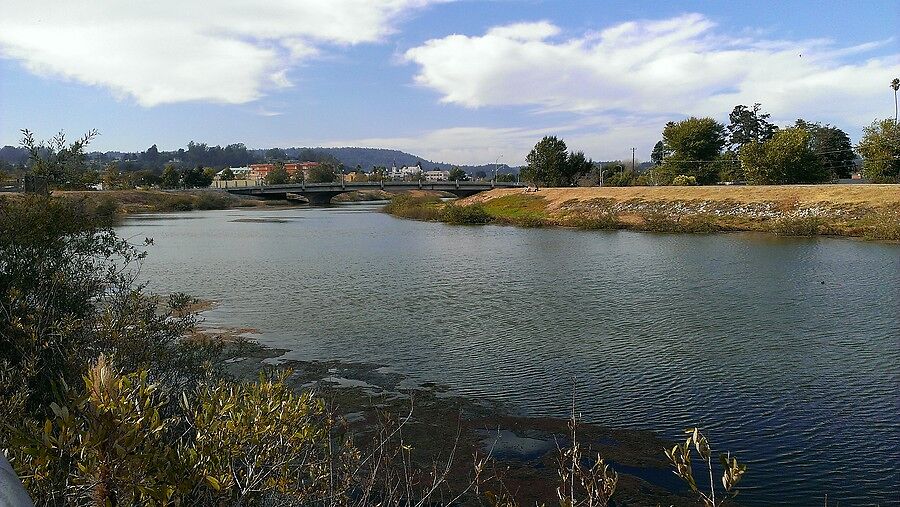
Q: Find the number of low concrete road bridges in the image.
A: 1